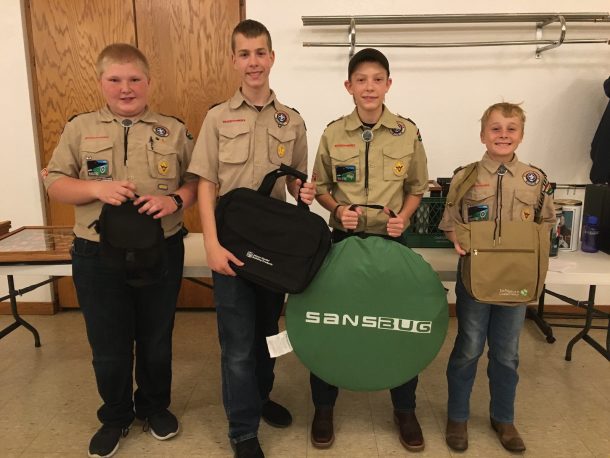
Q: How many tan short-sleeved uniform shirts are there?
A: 4